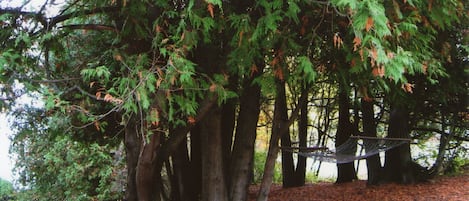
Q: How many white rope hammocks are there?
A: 1